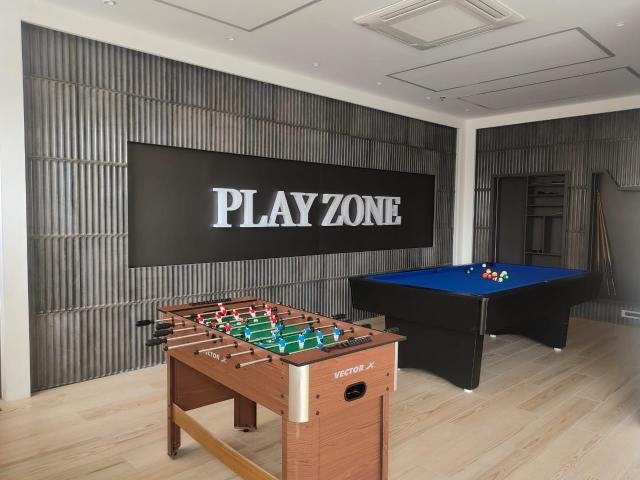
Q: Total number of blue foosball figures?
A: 10